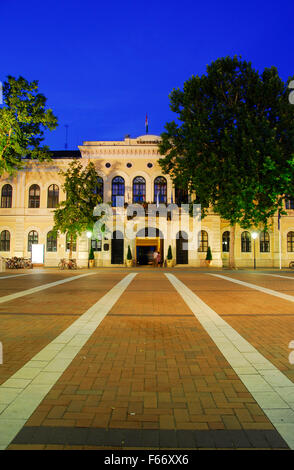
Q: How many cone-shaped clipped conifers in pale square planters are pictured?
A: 4